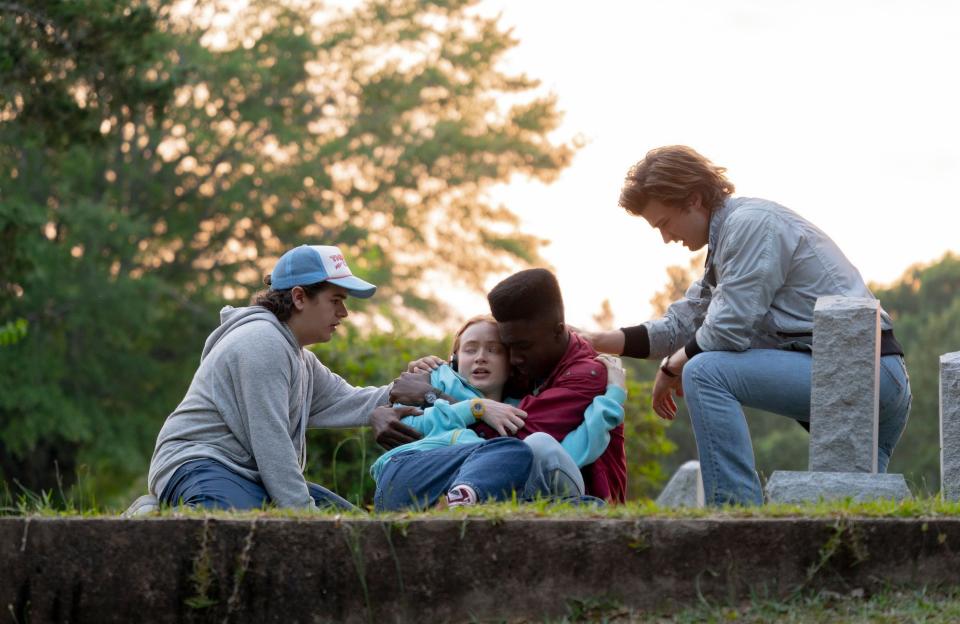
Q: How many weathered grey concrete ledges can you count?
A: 1